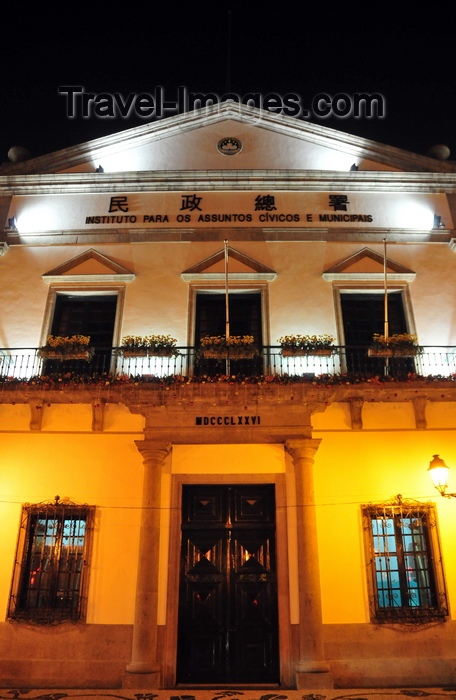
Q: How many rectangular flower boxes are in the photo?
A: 5